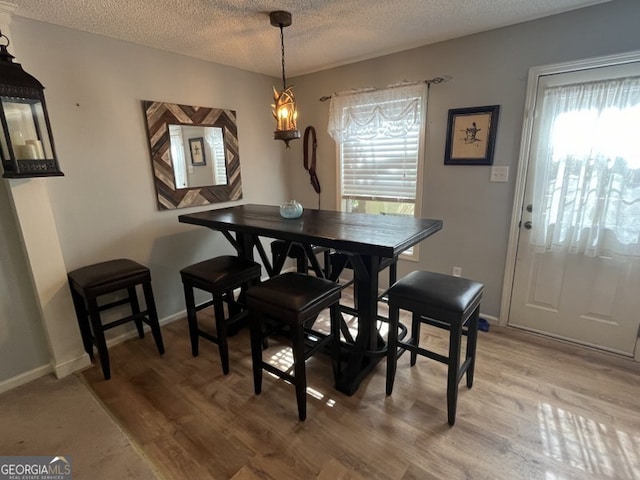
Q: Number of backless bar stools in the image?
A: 6